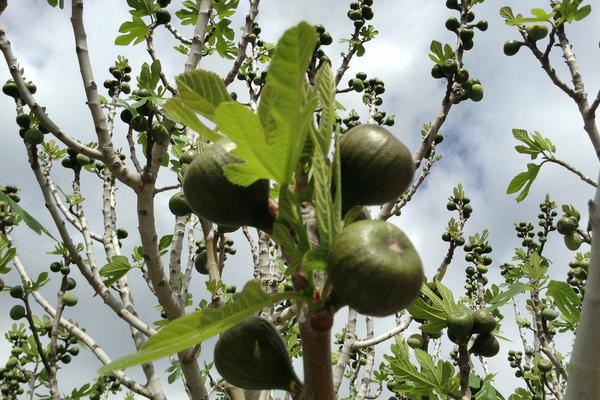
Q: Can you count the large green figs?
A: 4